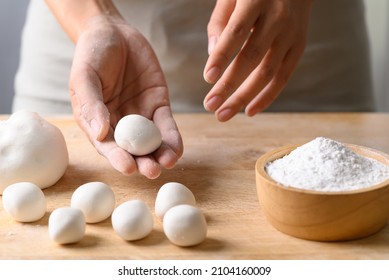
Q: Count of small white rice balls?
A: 7